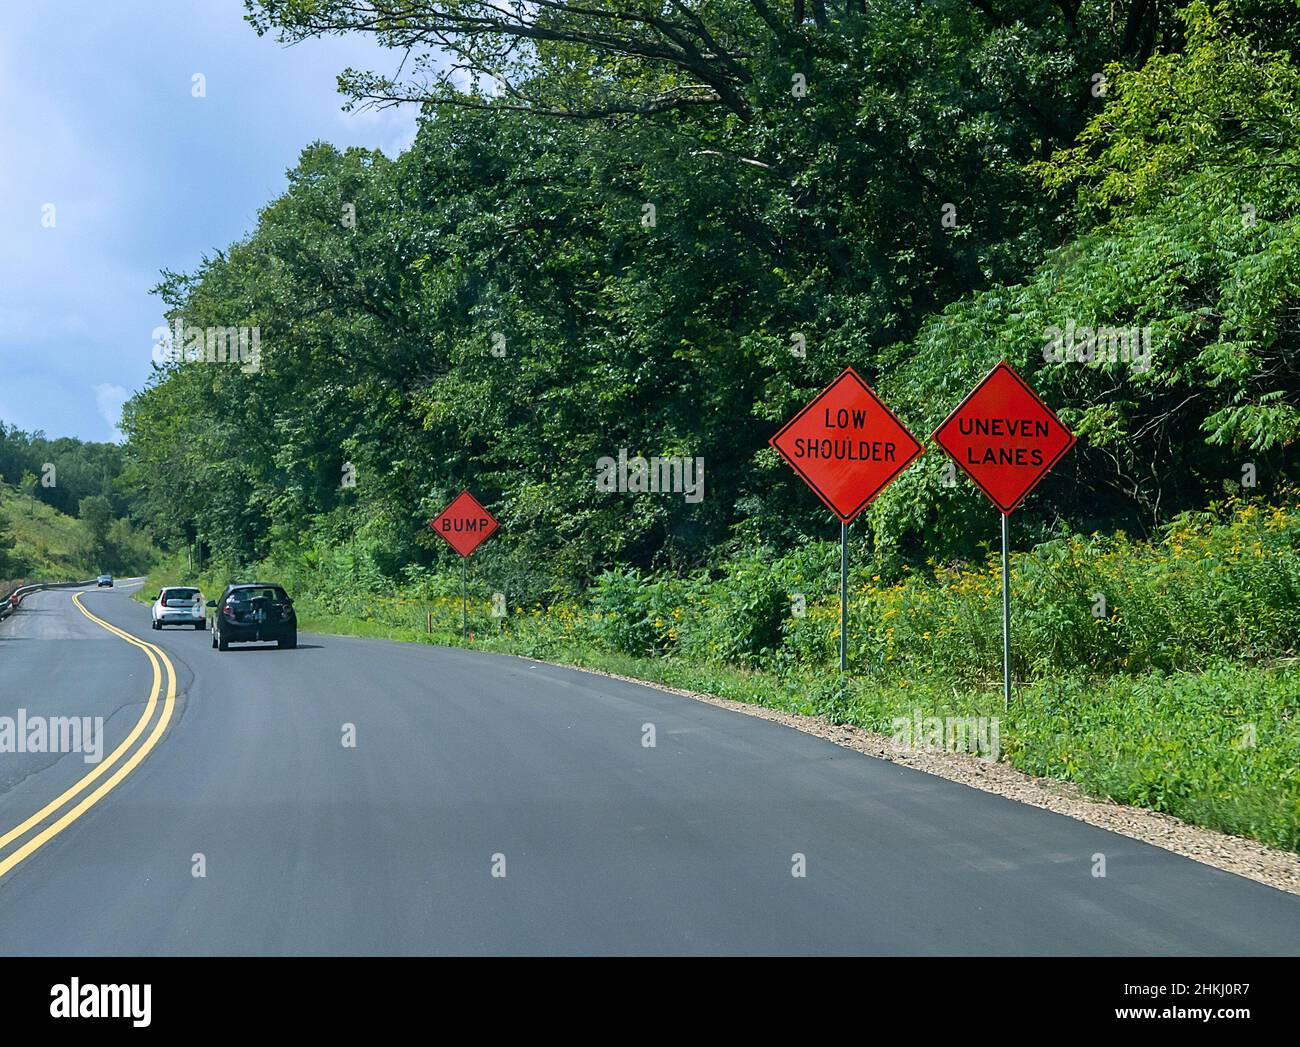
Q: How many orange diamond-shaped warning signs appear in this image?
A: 3